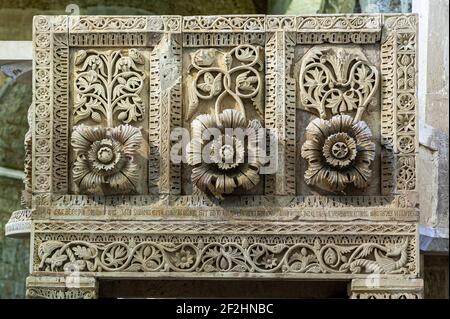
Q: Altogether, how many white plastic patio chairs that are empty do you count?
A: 0